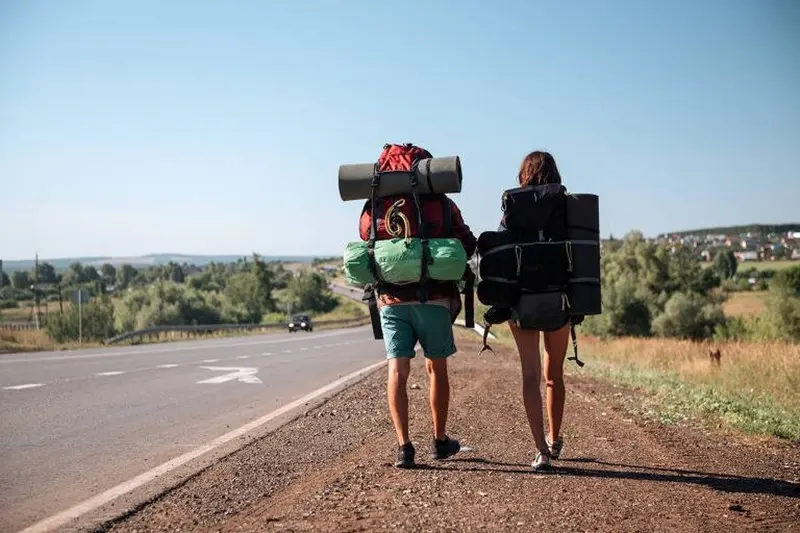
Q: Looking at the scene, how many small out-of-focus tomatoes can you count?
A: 0